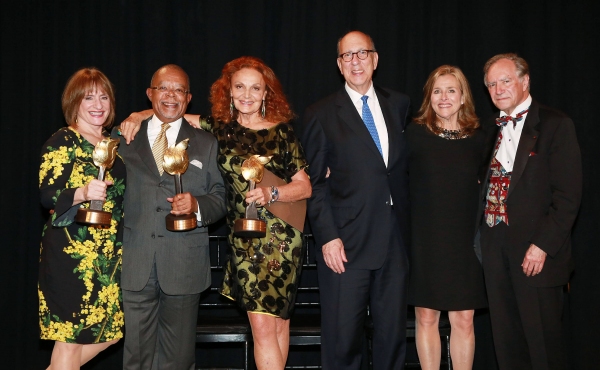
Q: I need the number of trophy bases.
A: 3